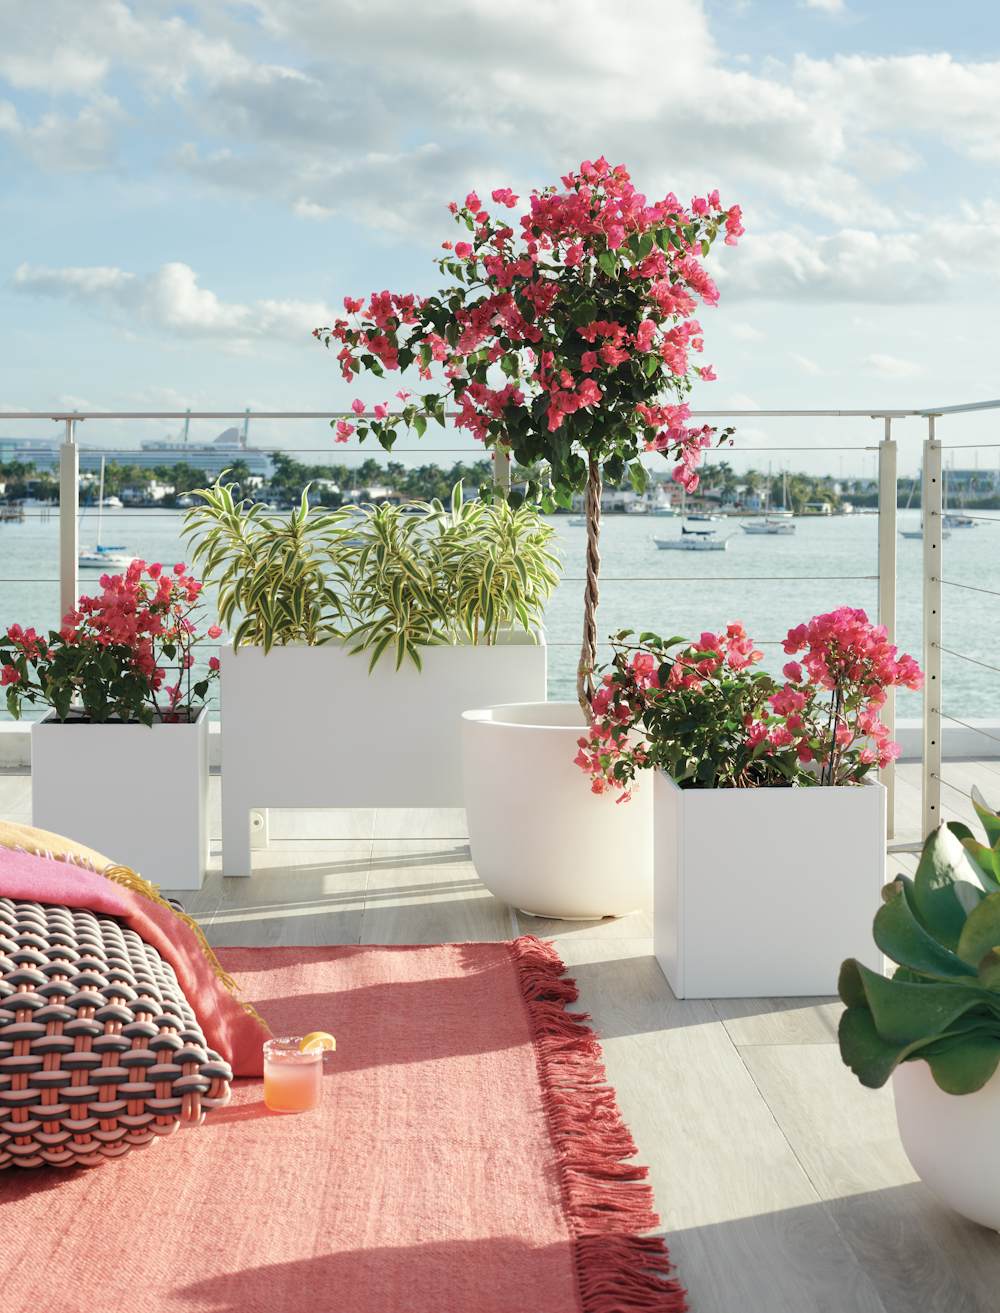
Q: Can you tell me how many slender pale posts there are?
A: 4